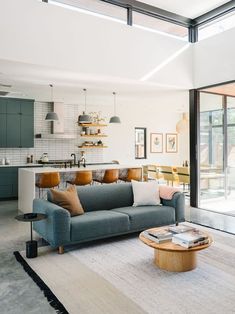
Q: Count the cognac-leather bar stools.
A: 4